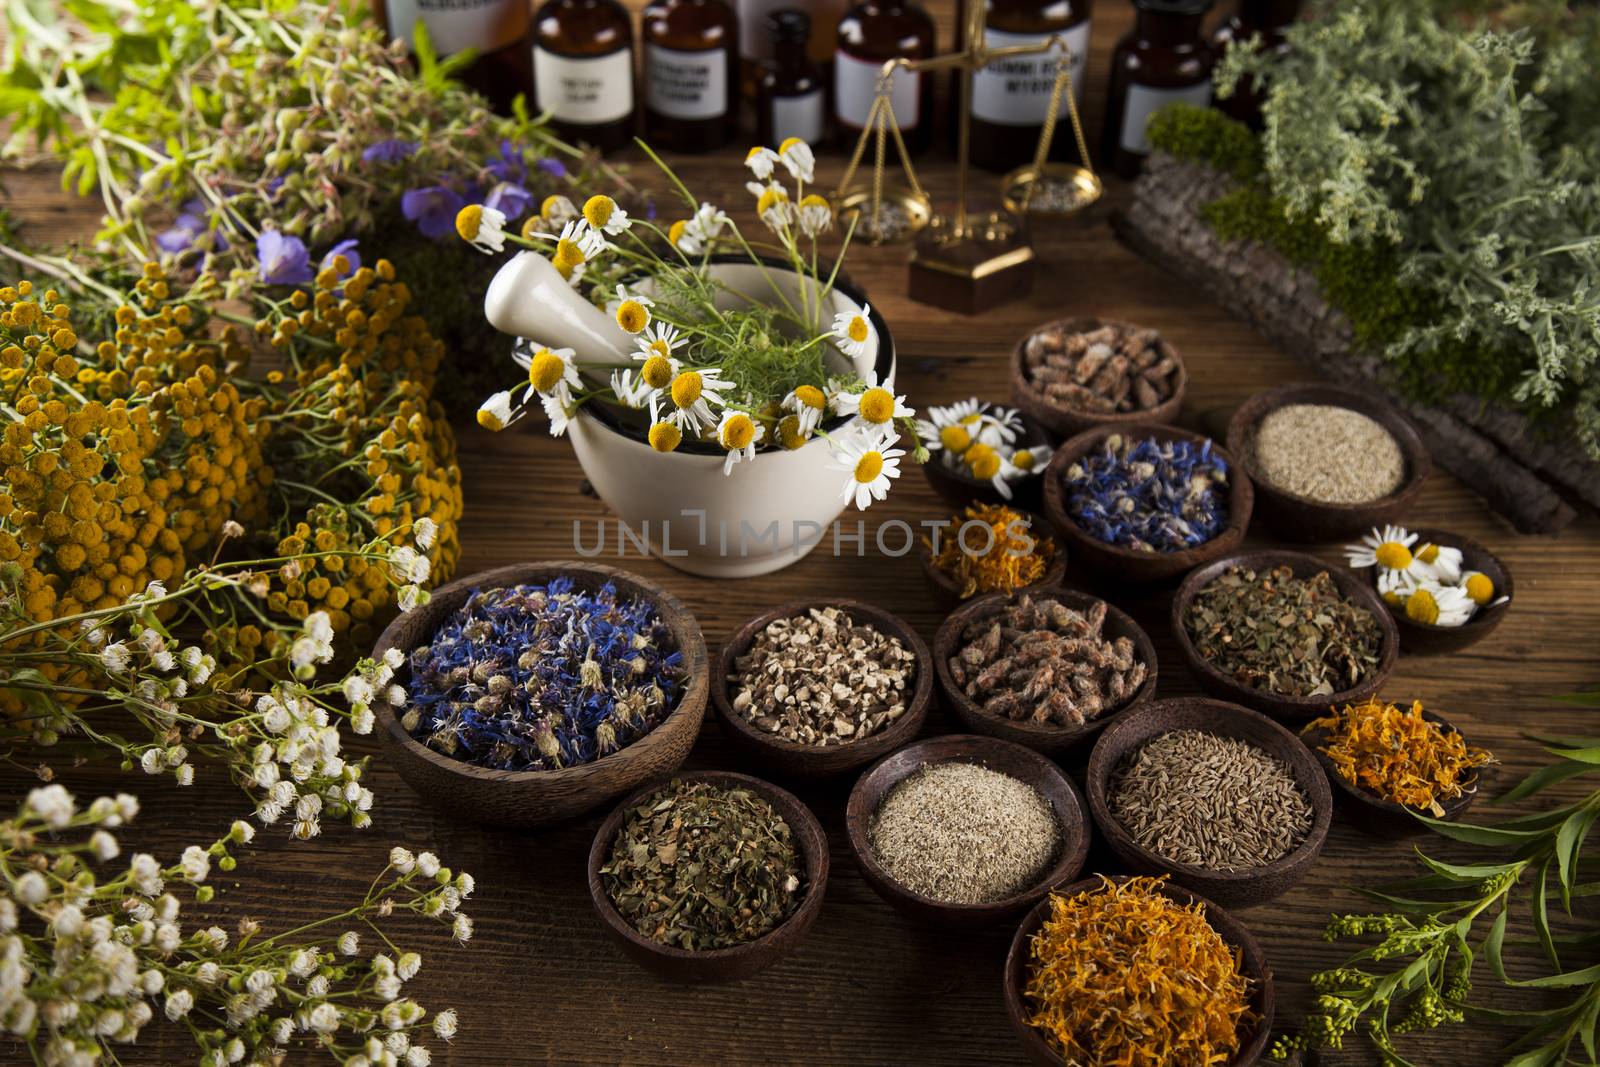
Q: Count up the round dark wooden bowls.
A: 15